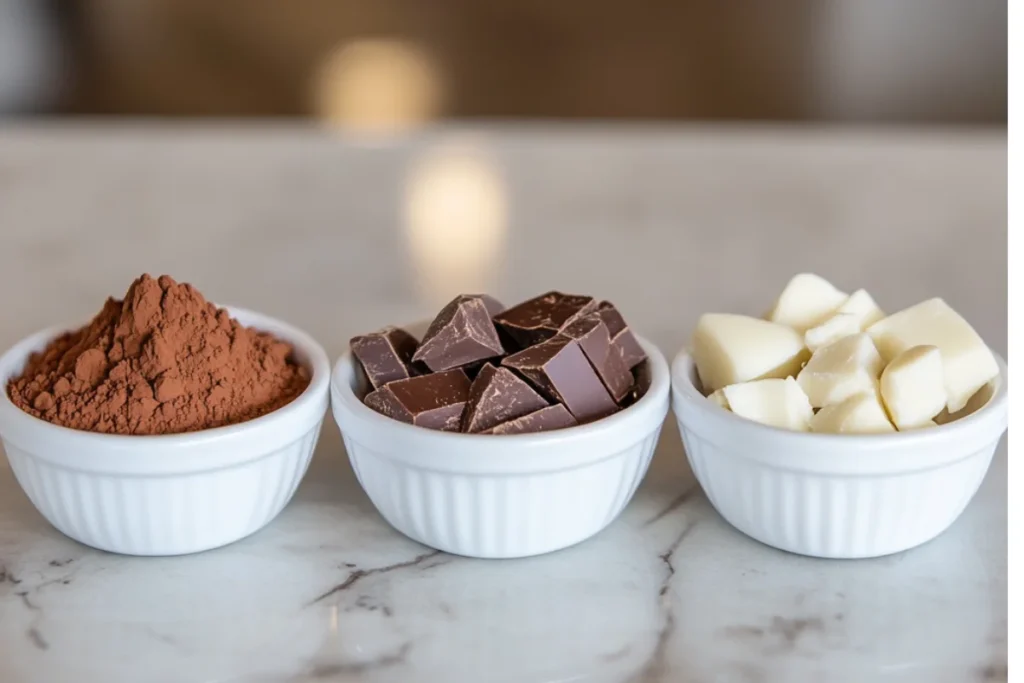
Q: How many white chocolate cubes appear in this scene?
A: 9